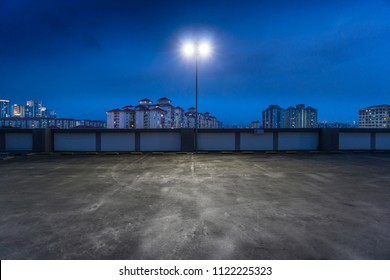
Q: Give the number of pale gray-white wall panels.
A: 9